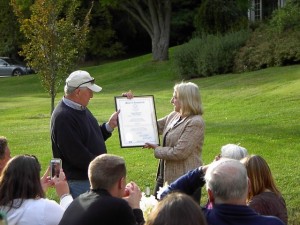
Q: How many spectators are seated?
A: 7